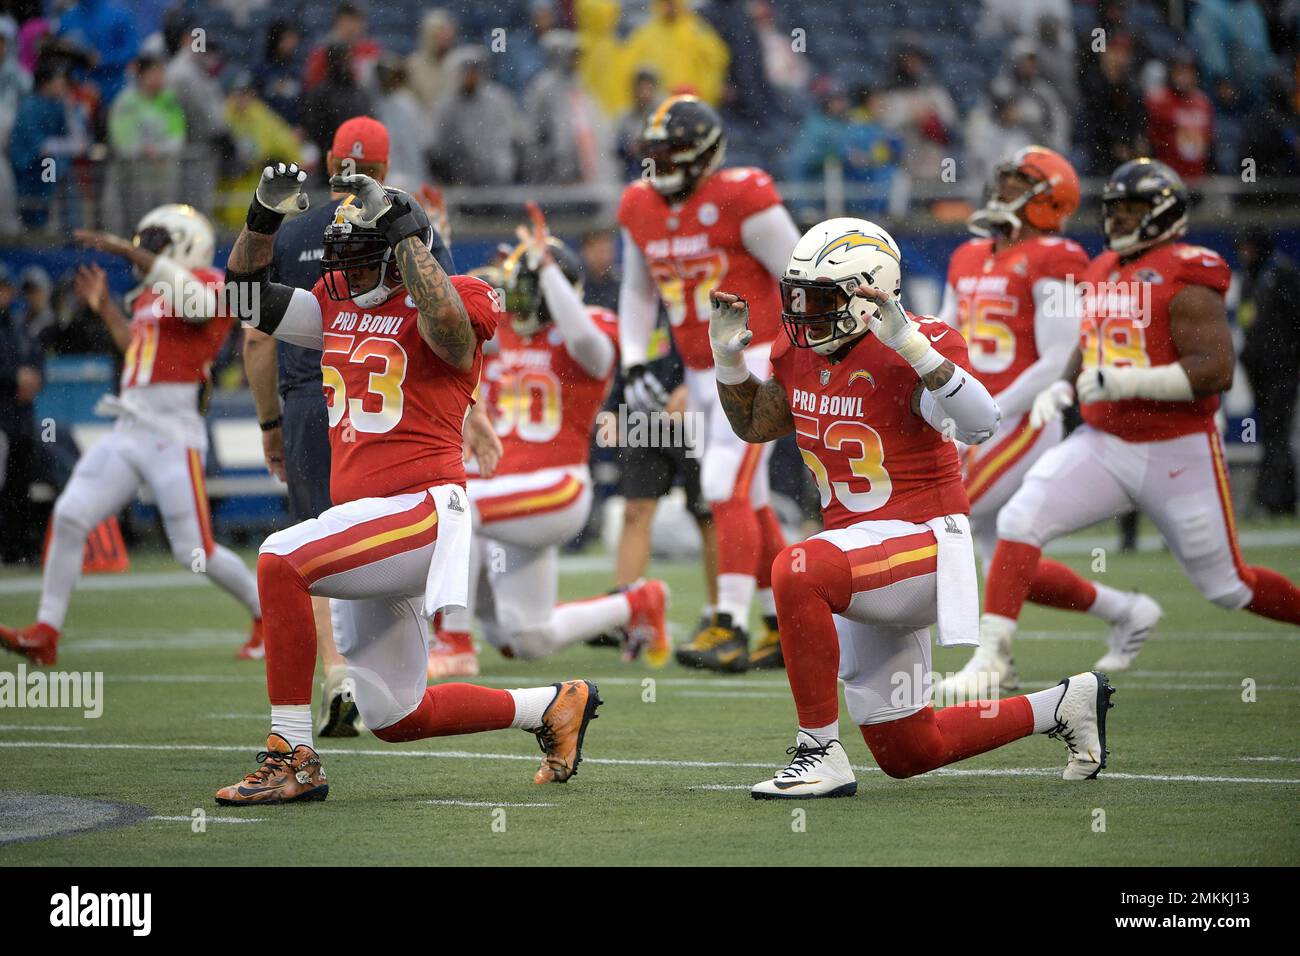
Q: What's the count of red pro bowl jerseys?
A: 7